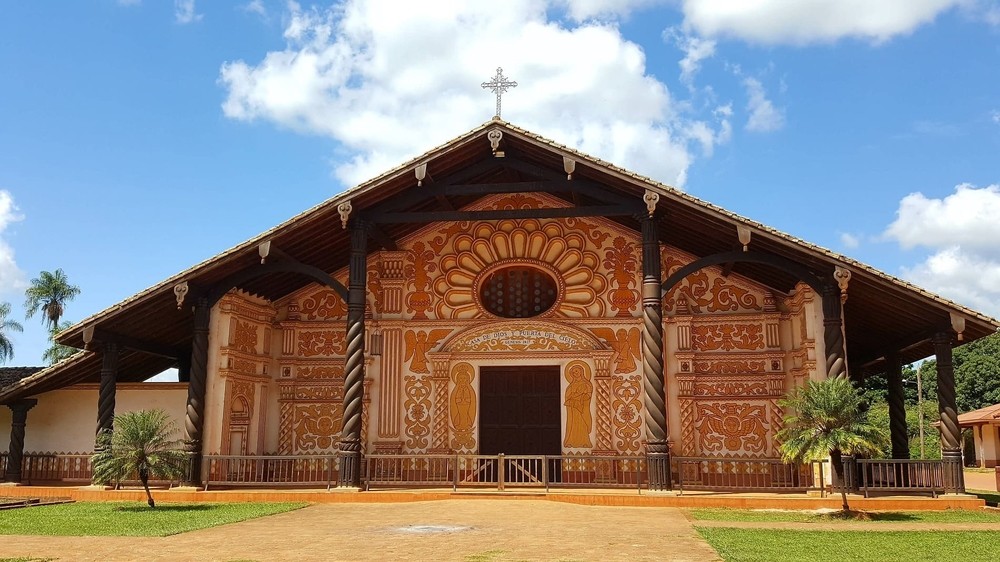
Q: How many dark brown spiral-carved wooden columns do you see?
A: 8